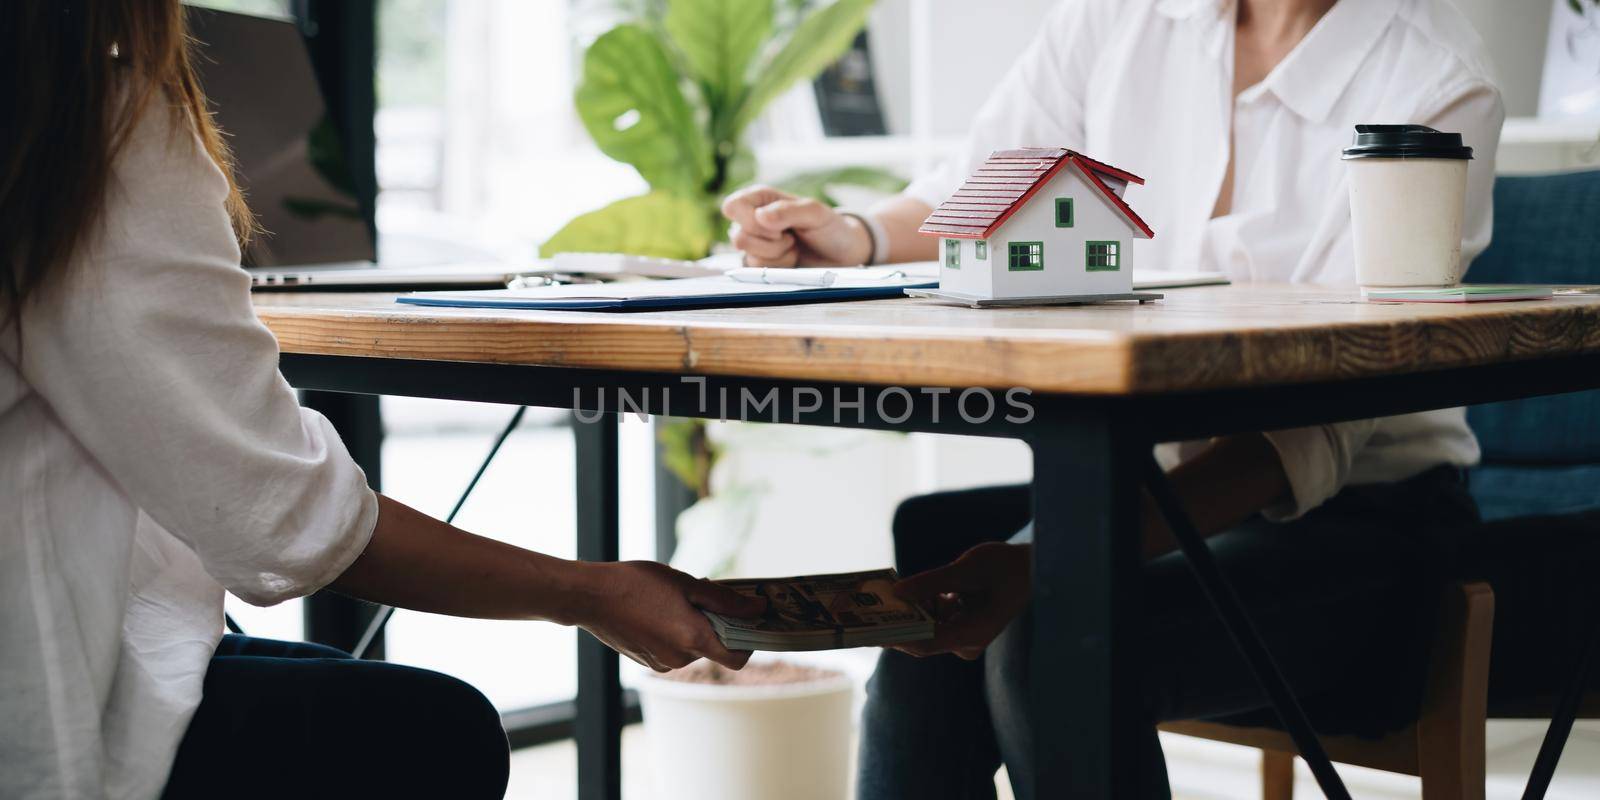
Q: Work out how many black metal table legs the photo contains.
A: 2